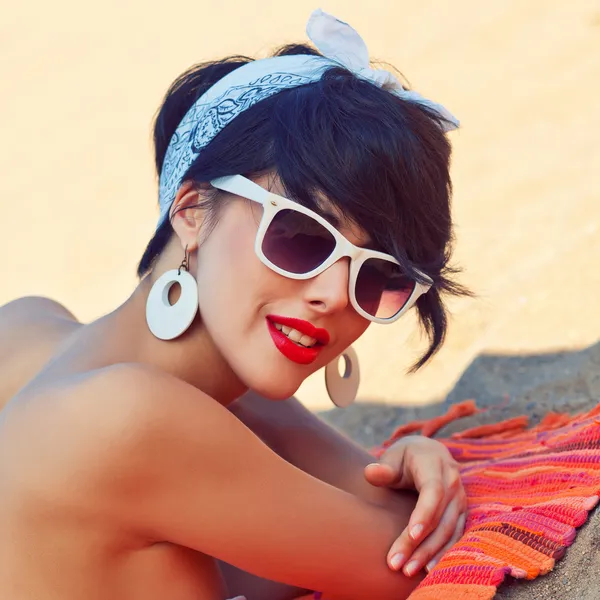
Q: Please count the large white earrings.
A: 2